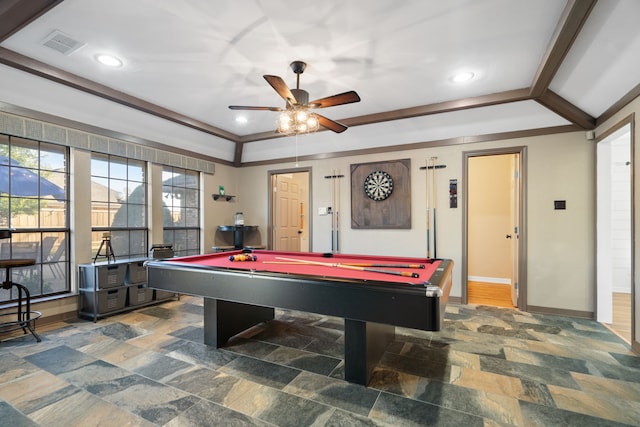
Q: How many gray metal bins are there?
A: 5